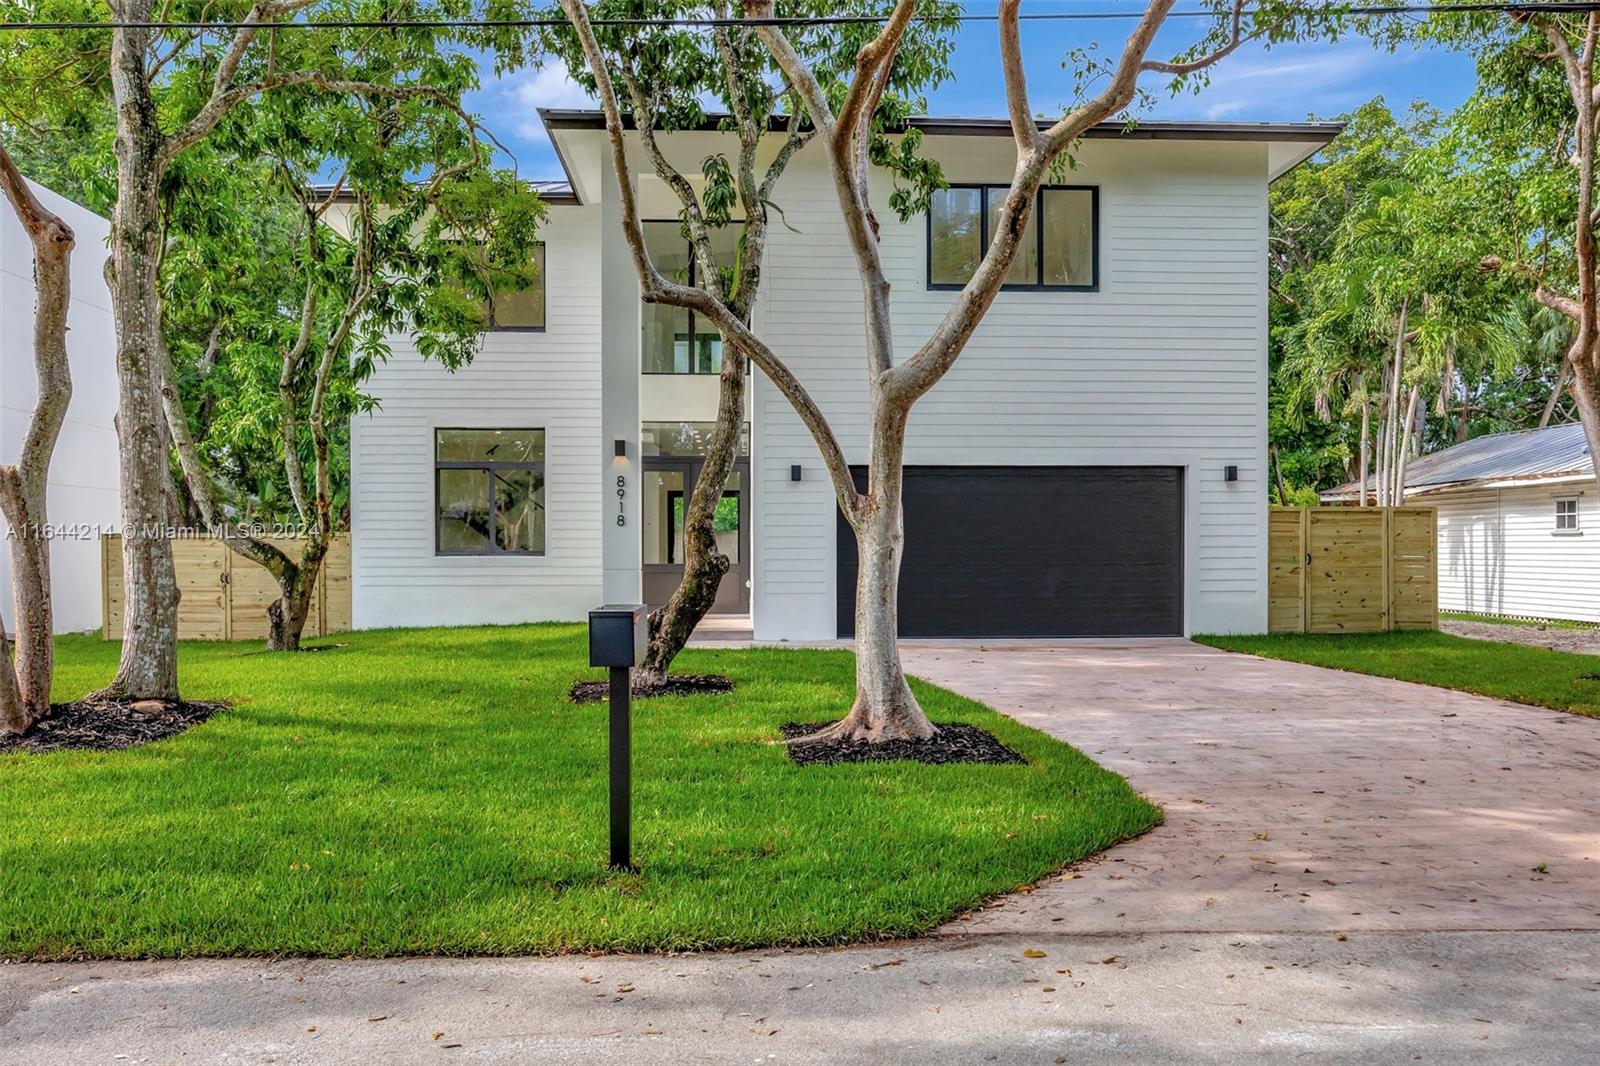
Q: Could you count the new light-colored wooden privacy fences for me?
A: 2